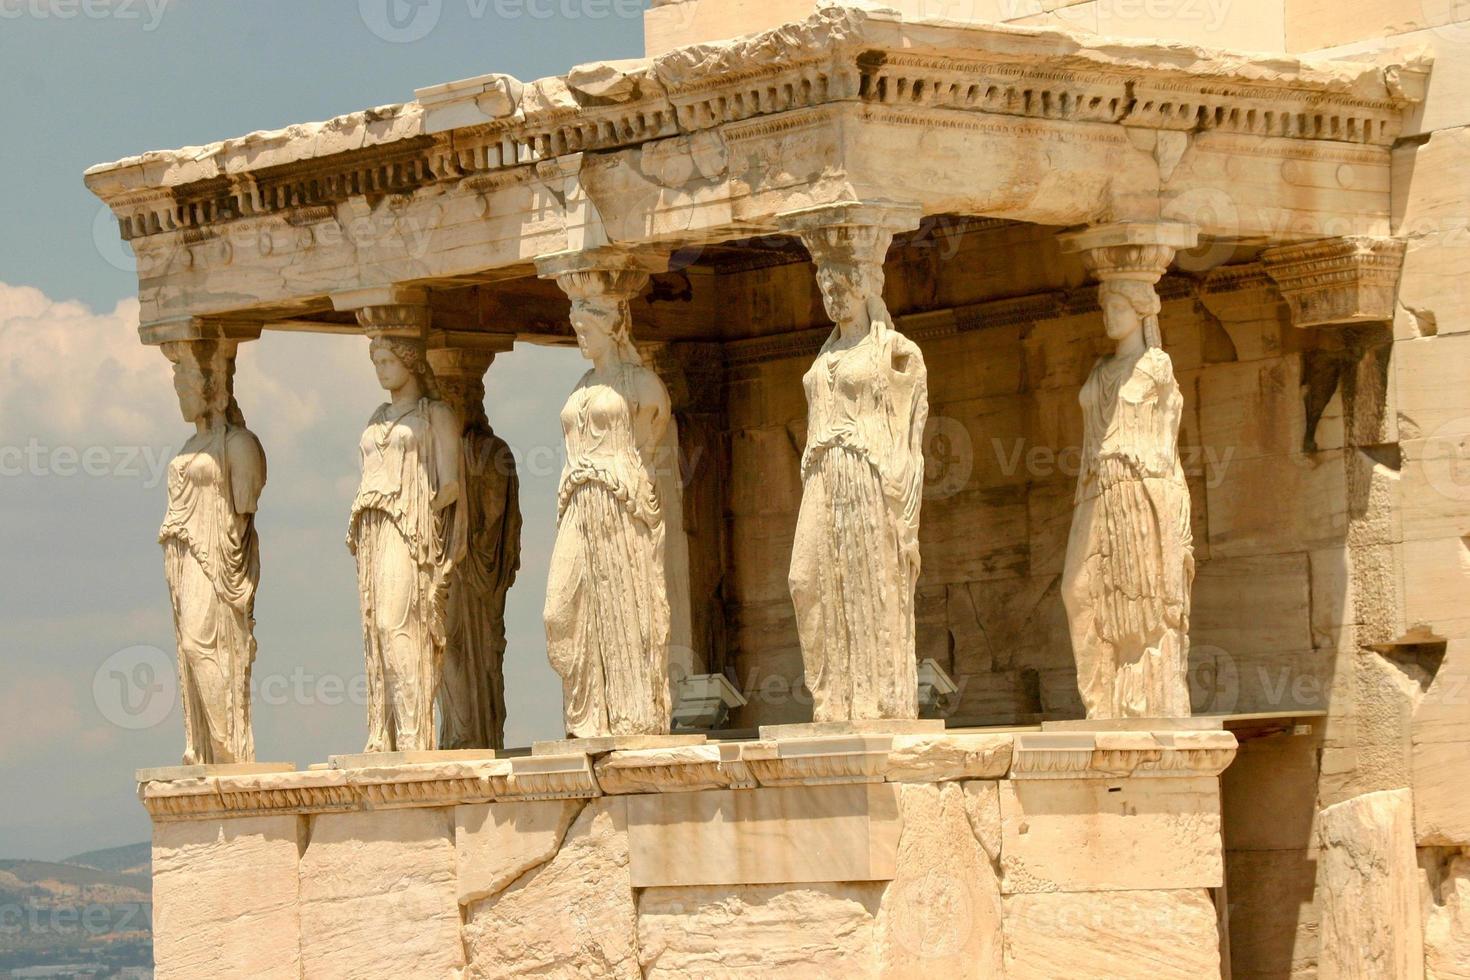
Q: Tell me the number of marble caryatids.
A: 6